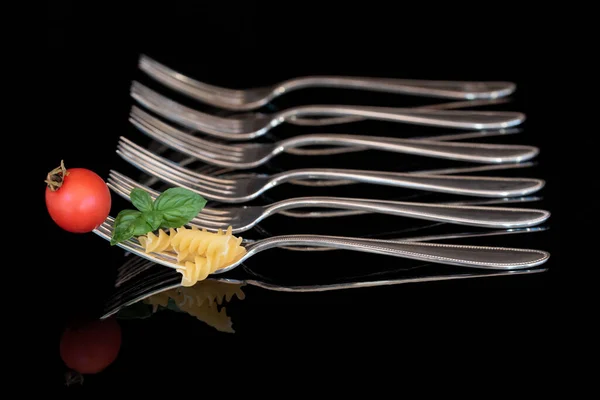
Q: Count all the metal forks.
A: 6